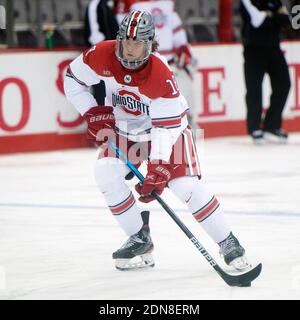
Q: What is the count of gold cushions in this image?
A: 0